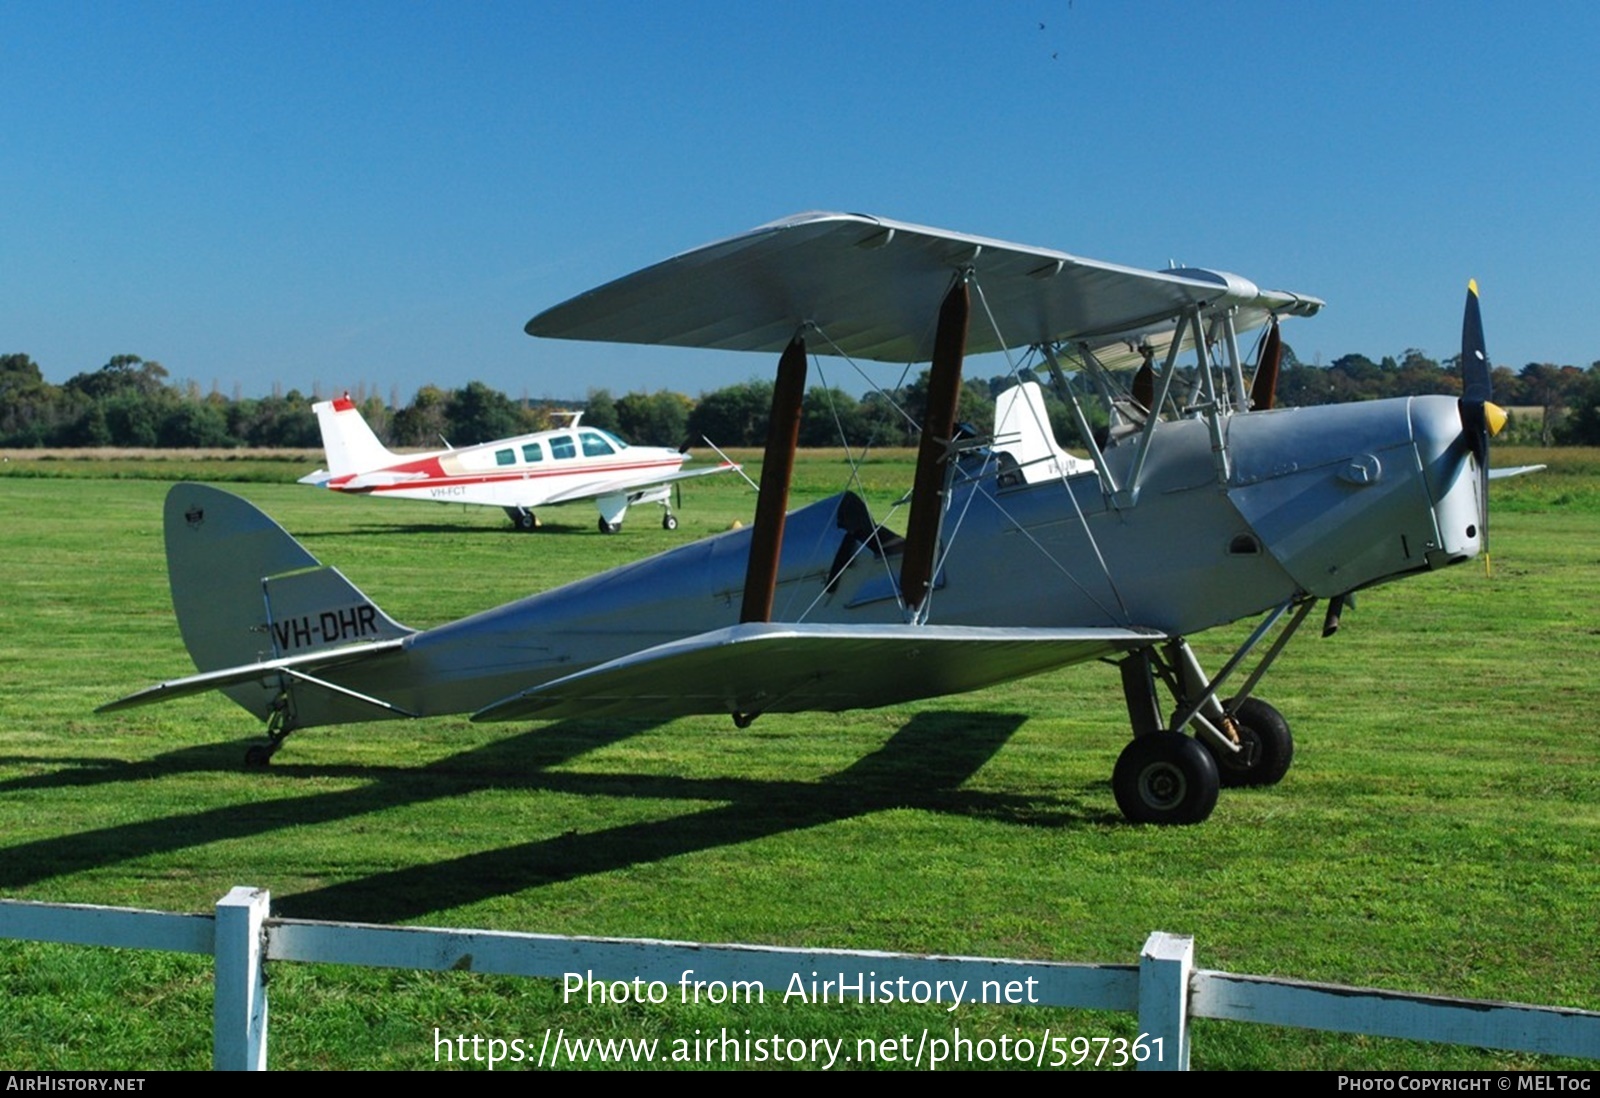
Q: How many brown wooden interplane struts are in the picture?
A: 4